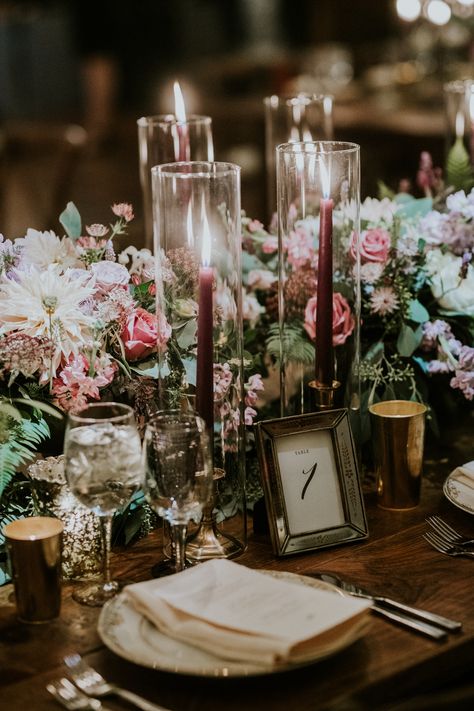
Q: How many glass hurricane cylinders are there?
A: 5